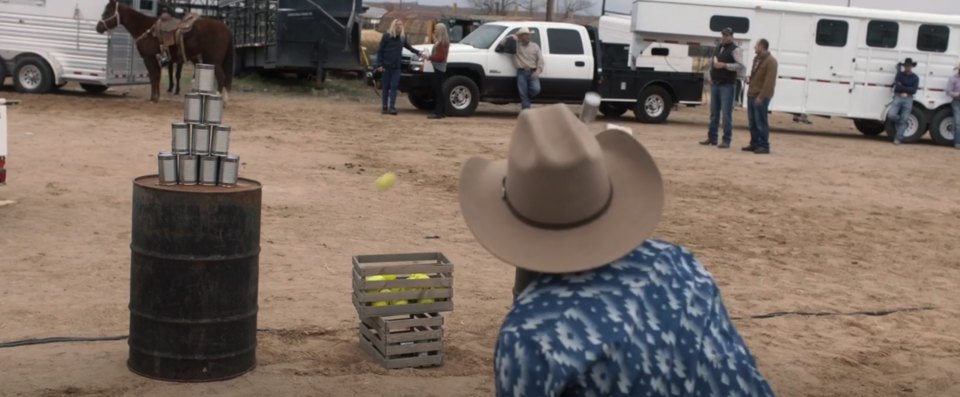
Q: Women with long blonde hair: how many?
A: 2